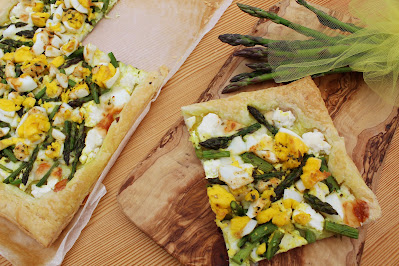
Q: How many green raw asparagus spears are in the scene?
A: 7